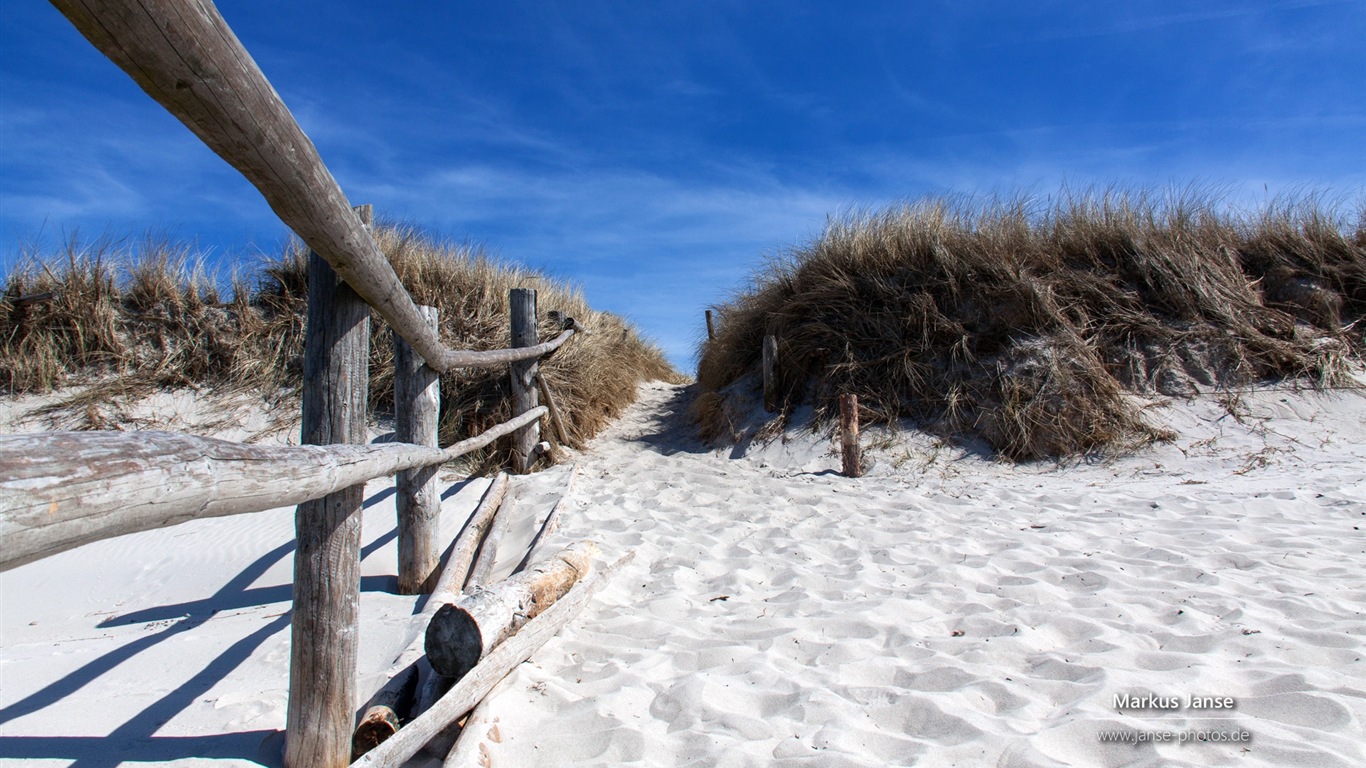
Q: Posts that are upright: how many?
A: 6